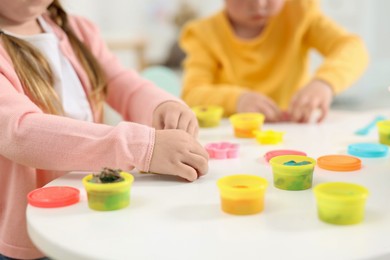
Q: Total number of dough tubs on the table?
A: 7